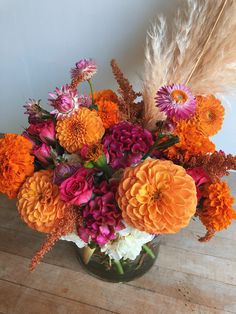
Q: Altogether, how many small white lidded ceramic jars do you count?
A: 0